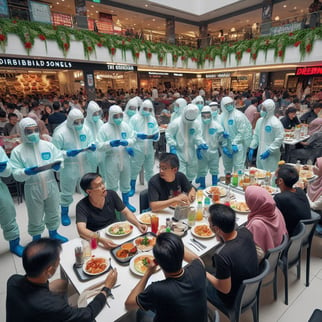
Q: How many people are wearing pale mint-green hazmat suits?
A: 14